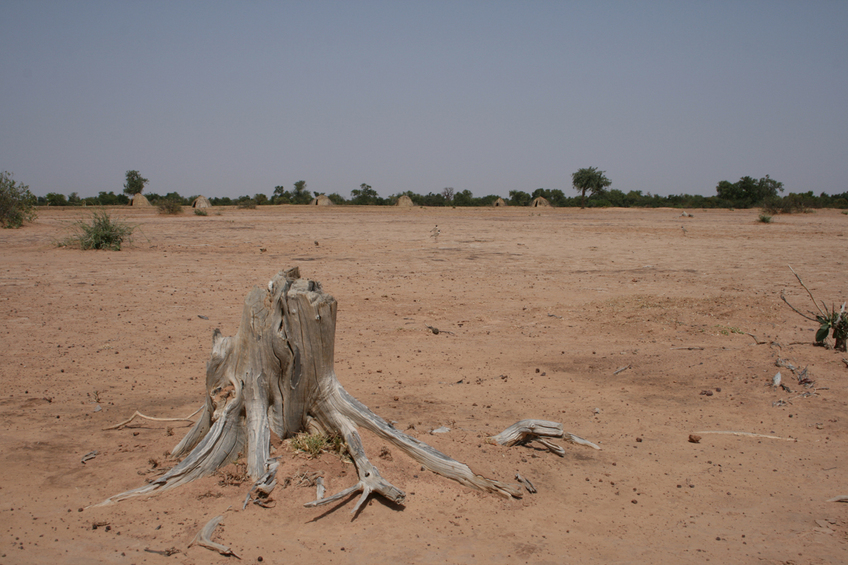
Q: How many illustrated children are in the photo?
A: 0